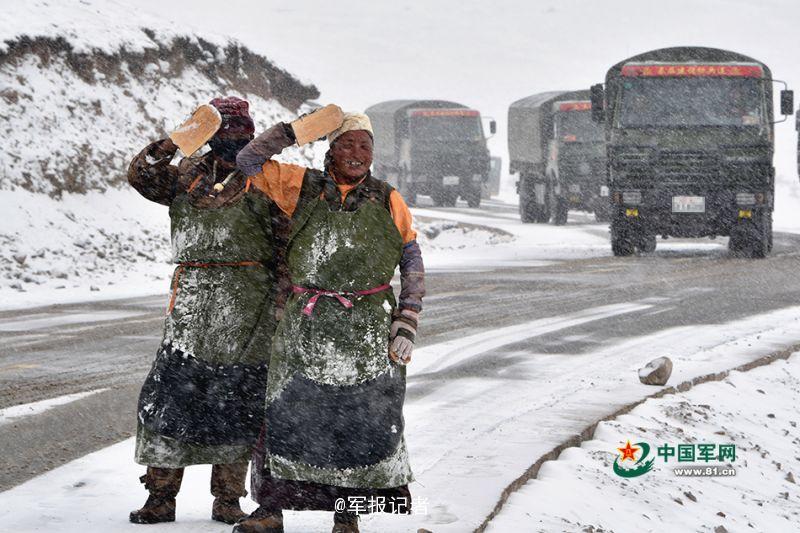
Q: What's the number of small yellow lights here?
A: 2